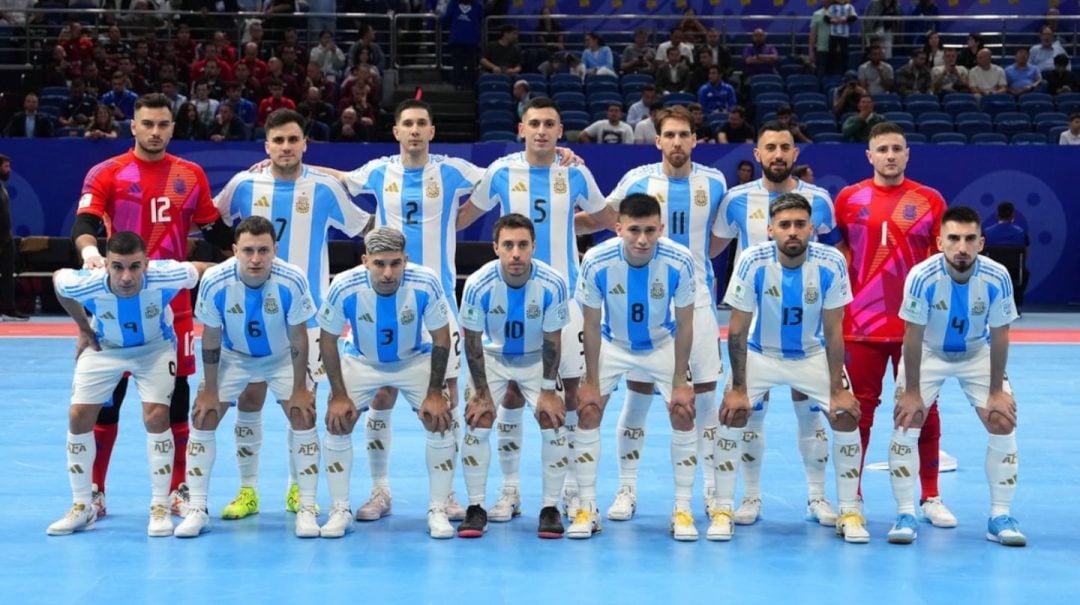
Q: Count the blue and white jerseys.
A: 12